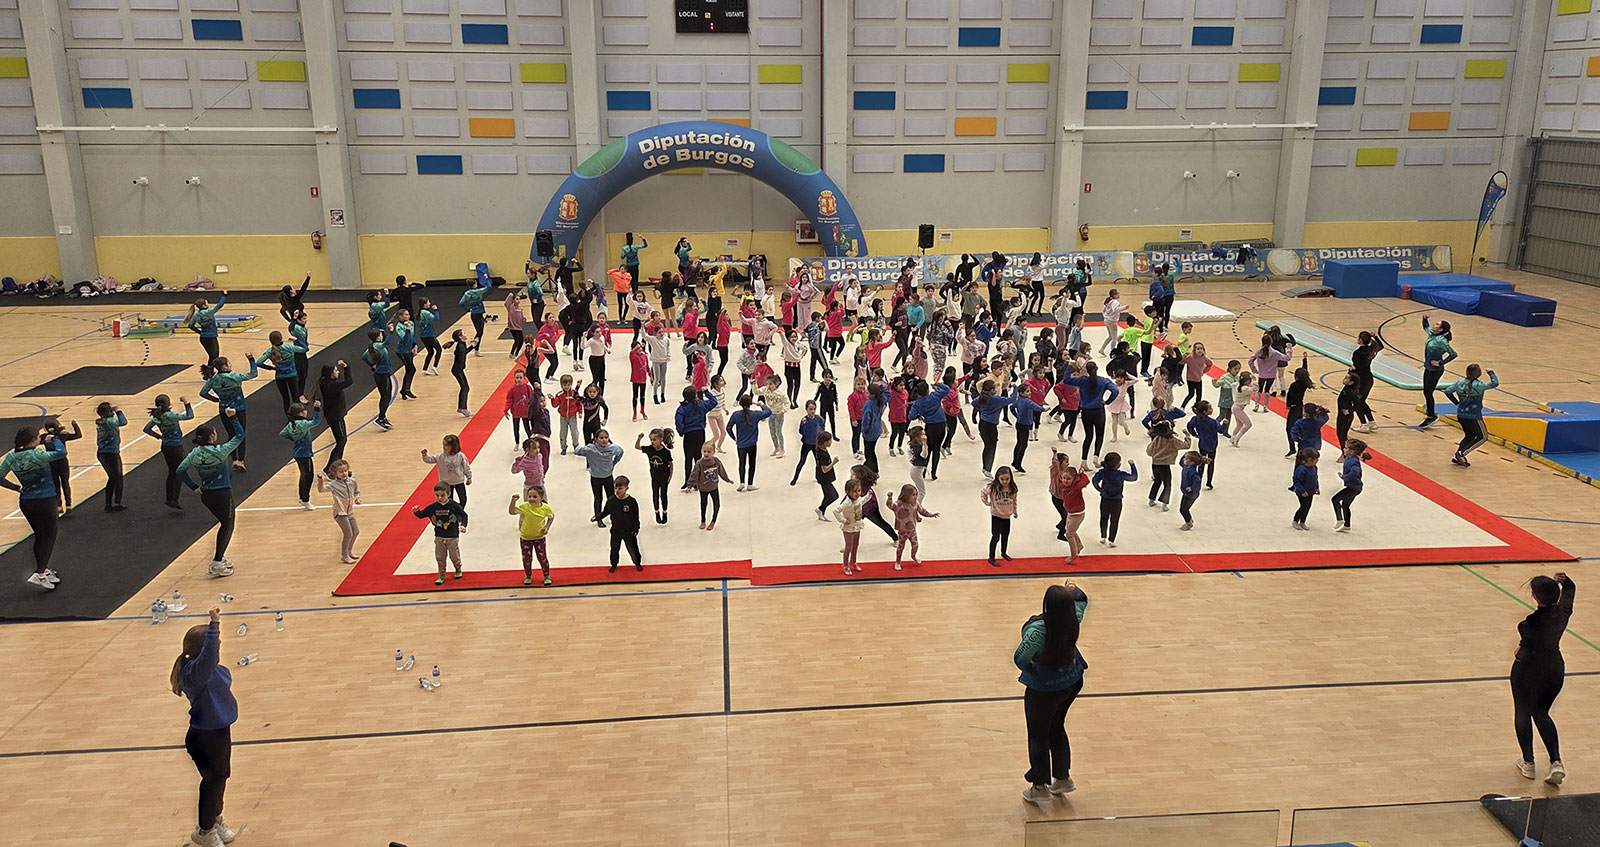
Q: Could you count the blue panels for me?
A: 13